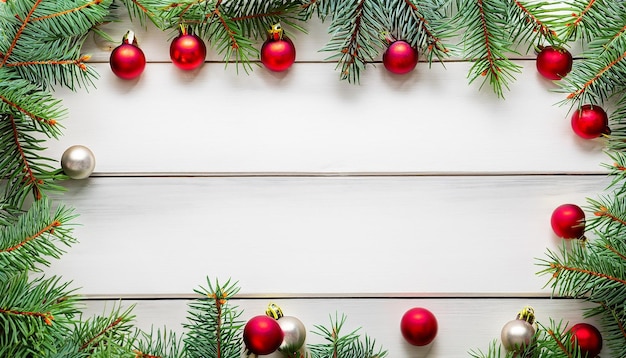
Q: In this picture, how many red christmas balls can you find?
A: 10